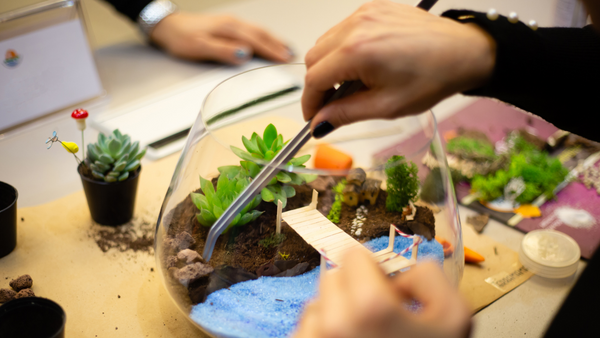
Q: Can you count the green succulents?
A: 3